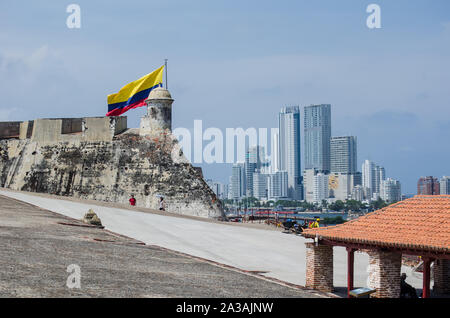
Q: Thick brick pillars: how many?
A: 3